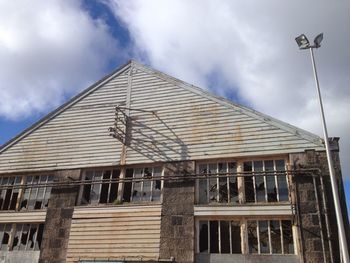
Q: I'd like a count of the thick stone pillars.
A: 3